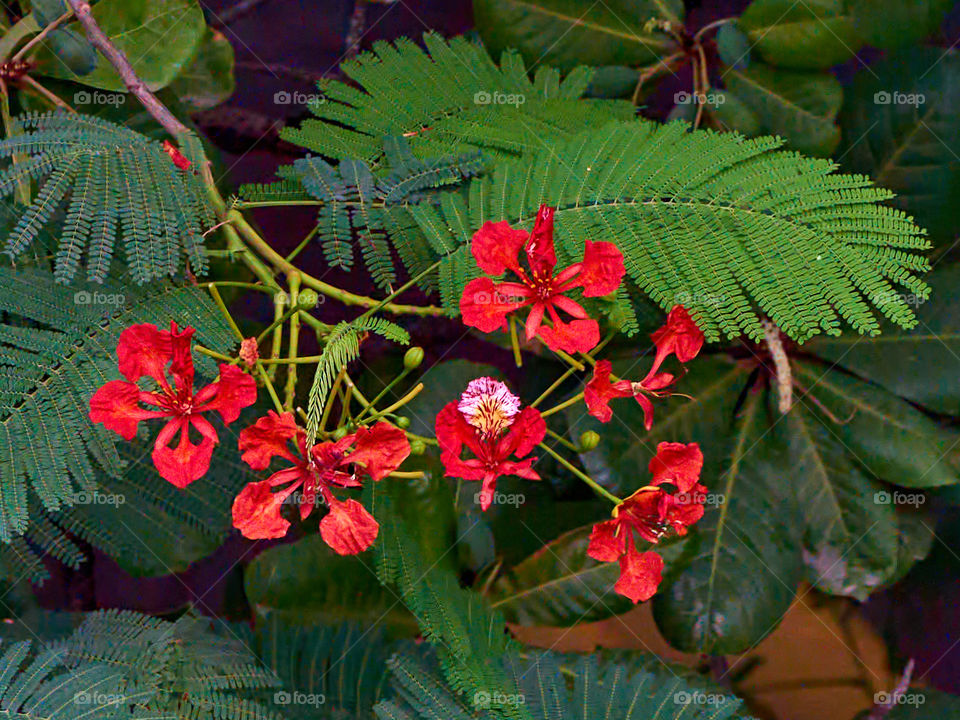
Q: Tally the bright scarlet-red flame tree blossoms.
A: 6